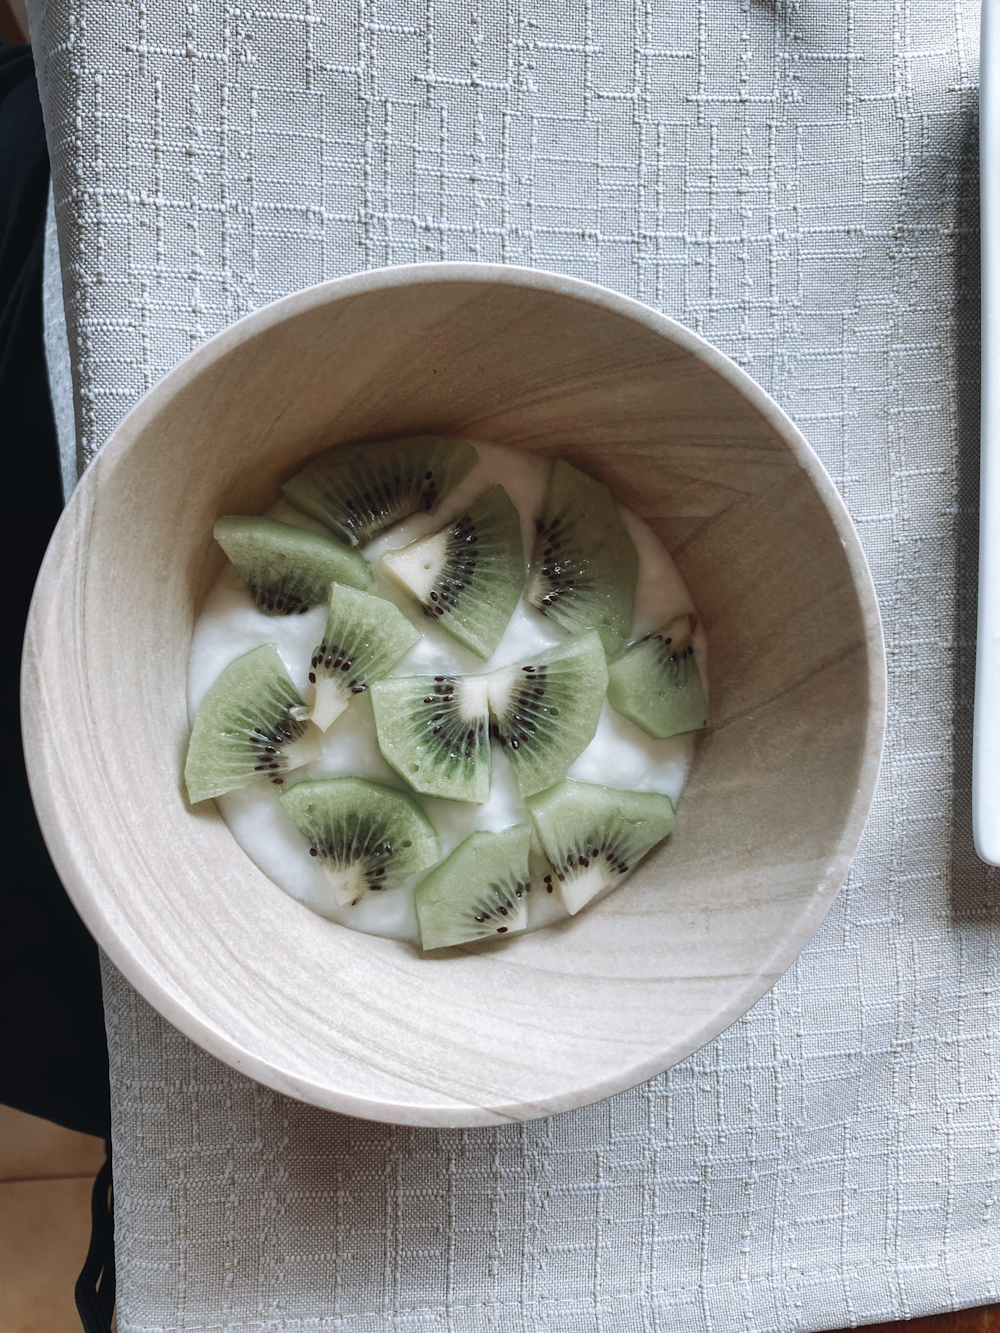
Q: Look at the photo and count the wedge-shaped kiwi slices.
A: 12